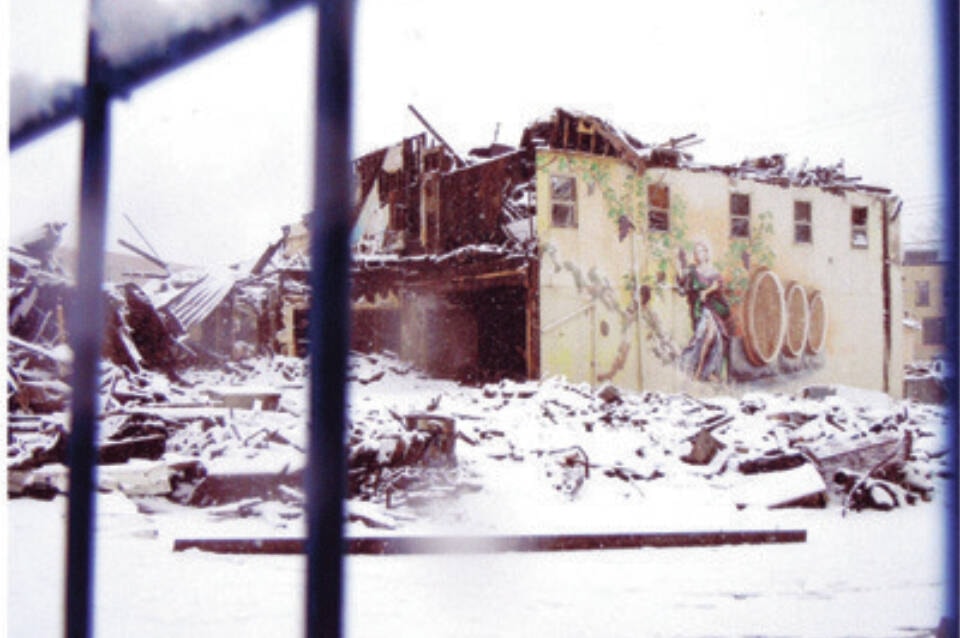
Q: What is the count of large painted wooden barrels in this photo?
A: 3